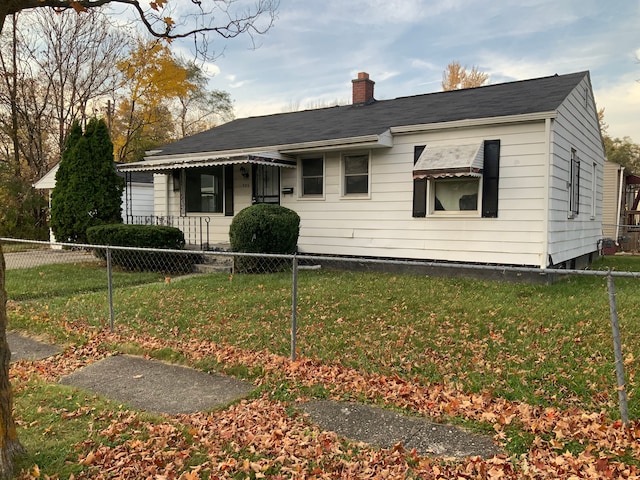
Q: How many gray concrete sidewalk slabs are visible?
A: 3